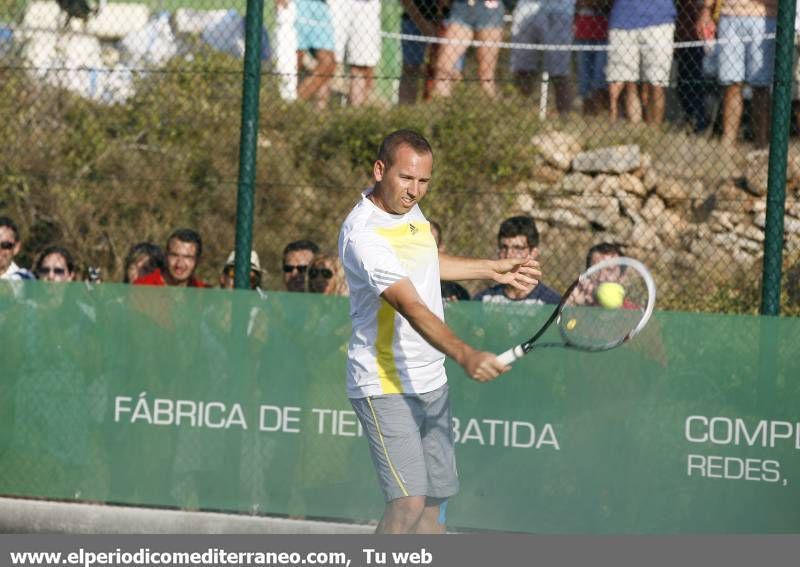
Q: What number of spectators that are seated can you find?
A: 10